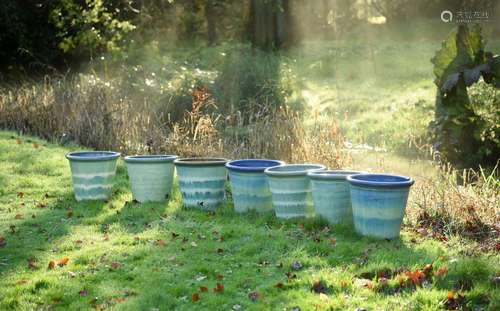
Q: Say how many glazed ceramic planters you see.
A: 7